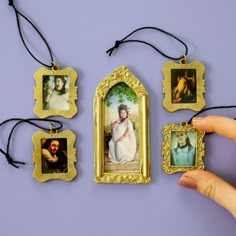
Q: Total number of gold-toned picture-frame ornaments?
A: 5